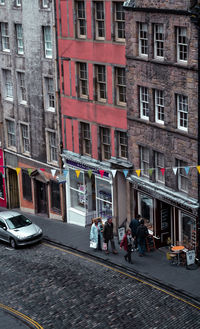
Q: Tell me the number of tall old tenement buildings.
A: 3